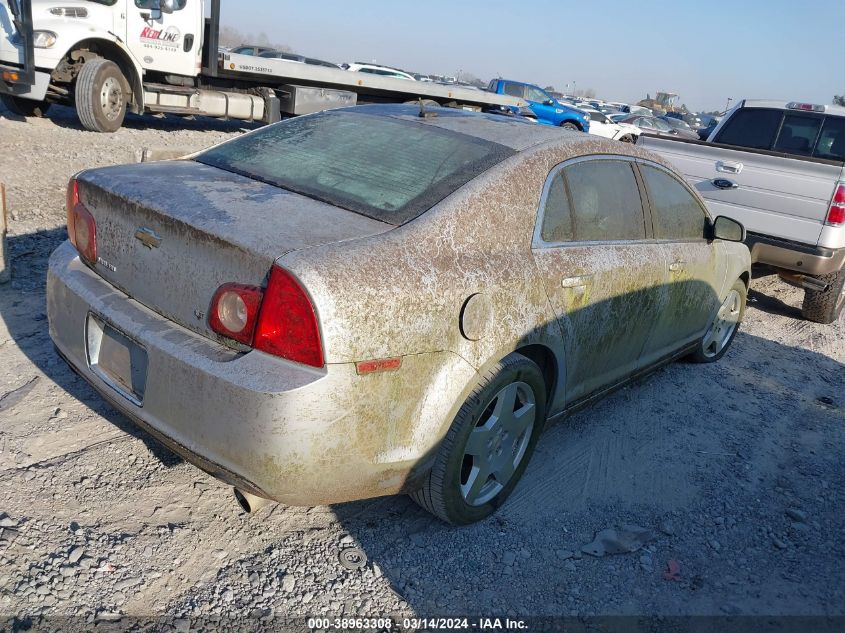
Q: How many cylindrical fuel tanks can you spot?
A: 1